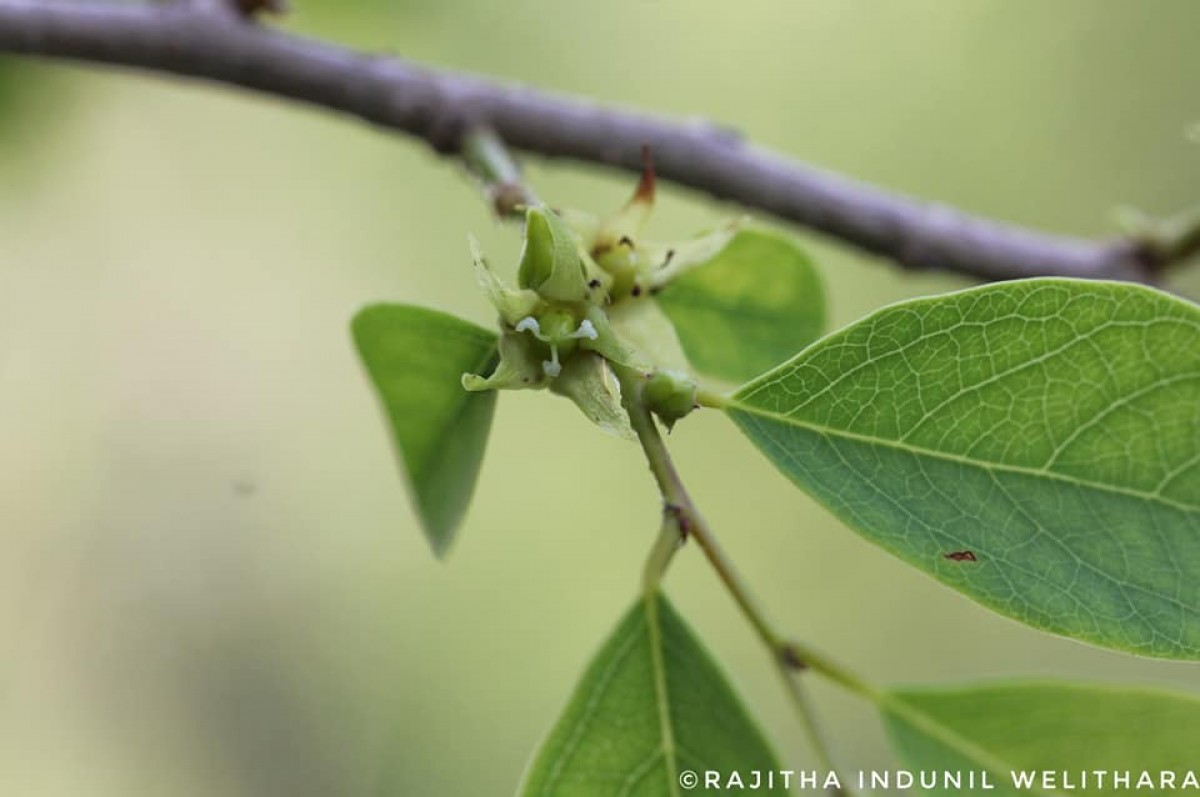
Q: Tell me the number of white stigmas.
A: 3